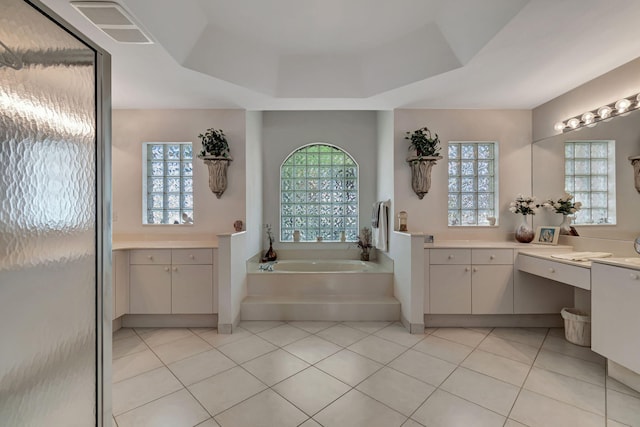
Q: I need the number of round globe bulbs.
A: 6